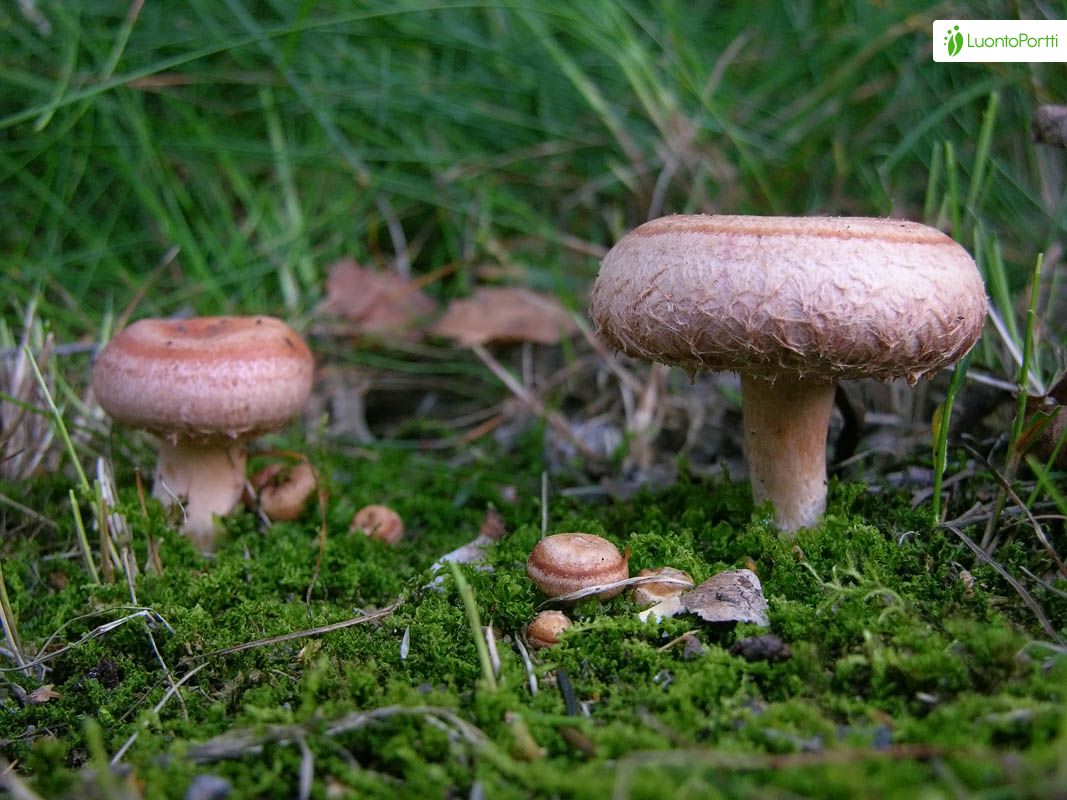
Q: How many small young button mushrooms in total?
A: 5